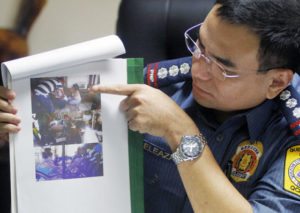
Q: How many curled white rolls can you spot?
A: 1